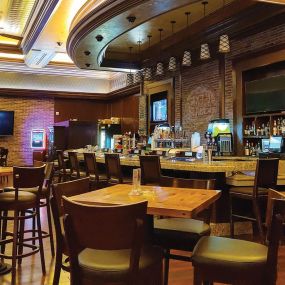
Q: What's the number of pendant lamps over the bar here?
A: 8